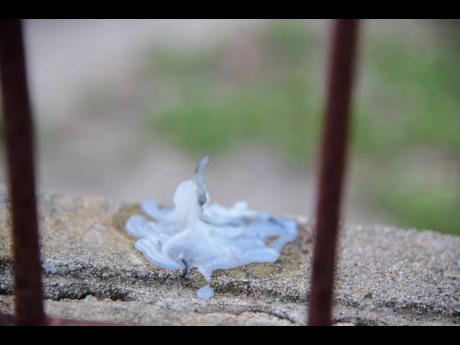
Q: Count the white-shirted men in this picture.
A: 0